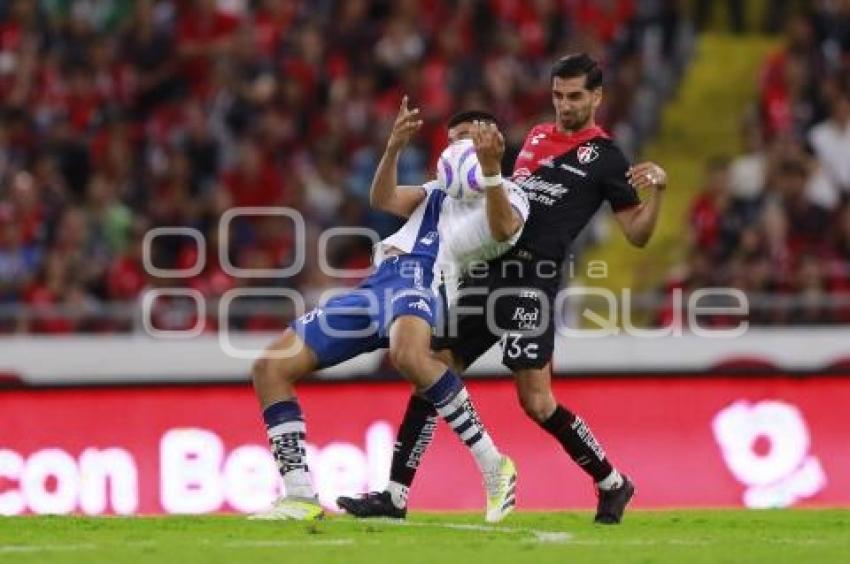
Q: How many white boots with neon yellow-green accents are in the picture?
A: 2